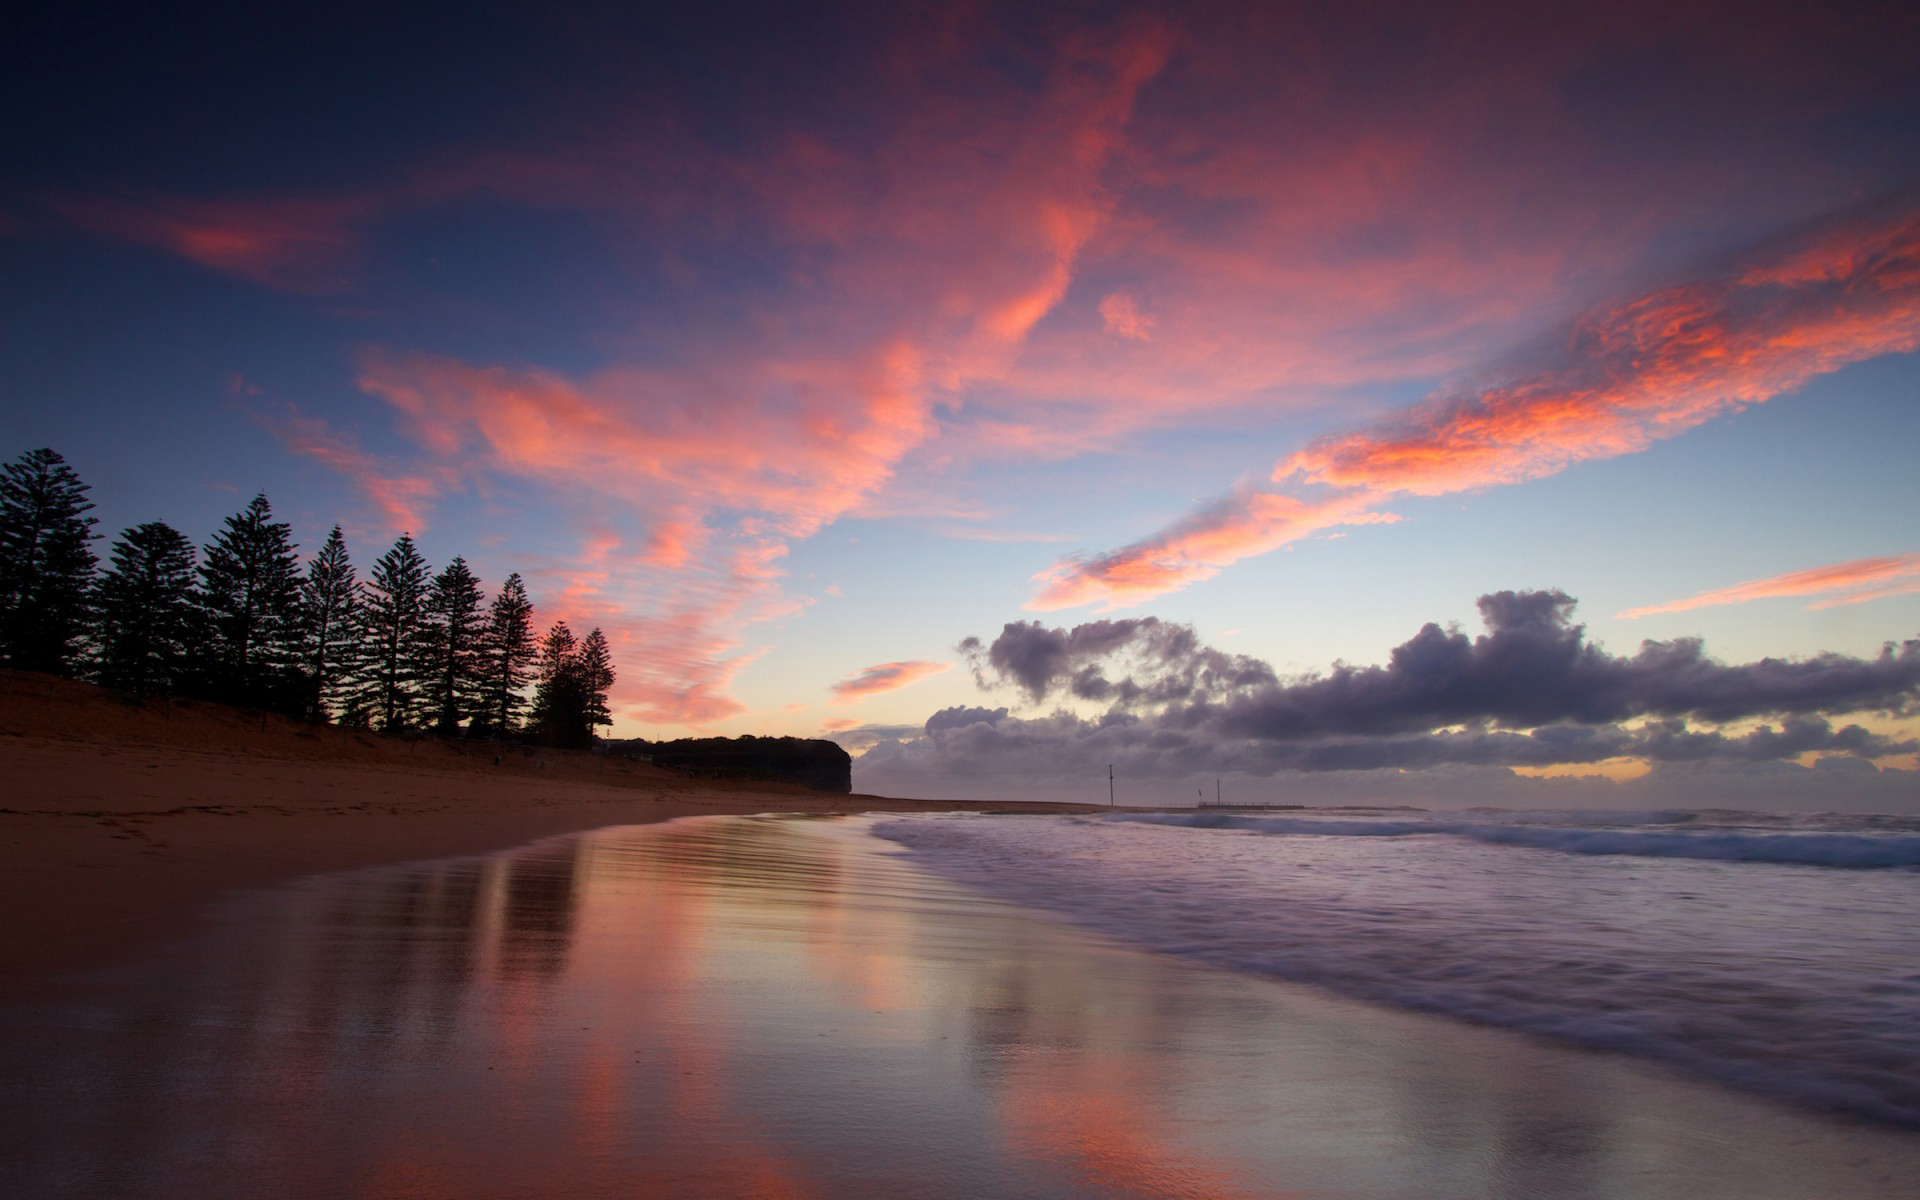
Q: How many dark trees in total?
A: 9